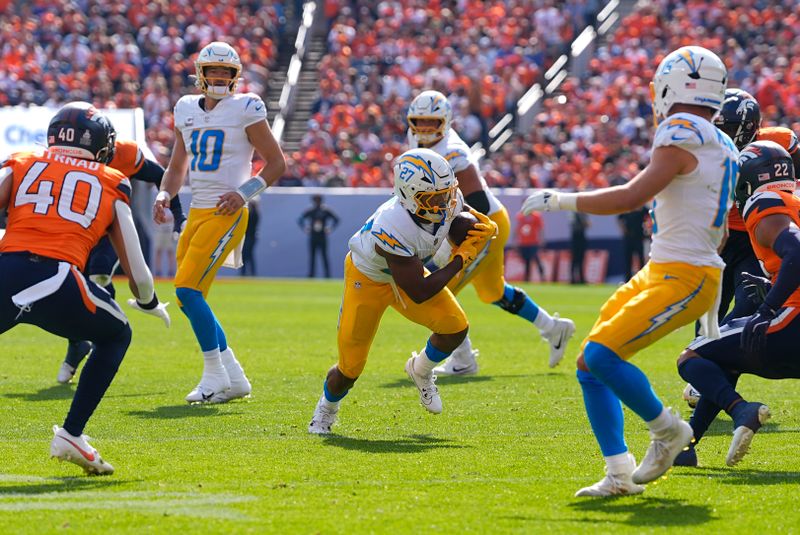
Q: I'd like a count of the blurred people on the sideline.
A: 6